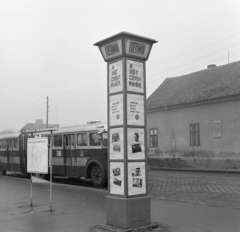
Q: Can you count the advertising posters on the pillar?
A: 8